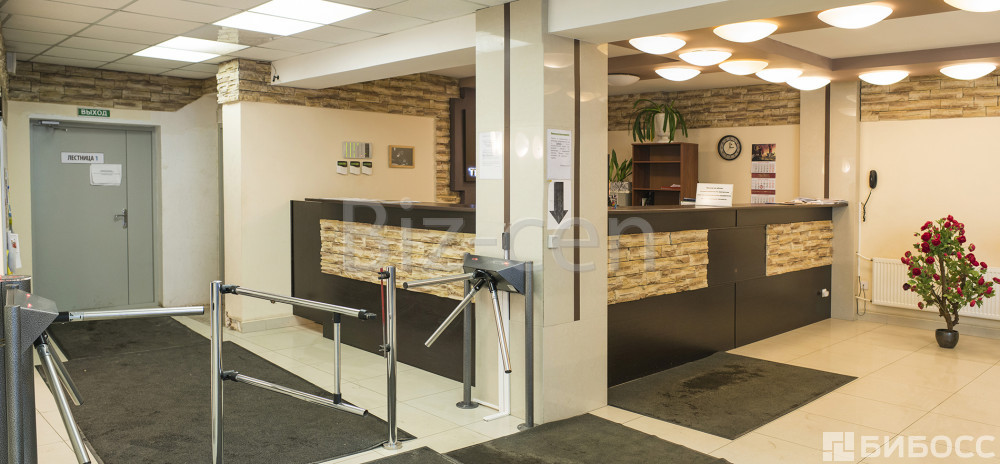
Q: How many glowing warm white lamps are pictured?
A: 11